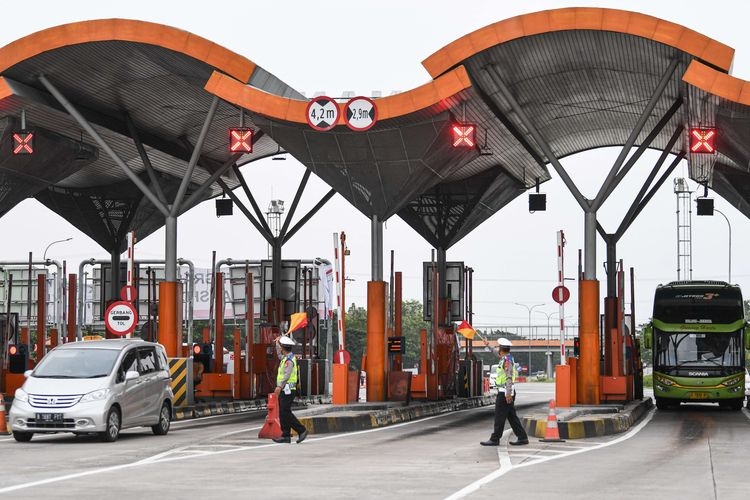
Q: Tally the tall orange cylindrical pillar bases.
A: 3